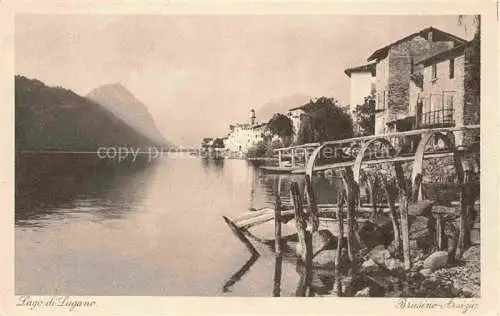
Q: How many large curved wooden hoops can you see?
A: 3